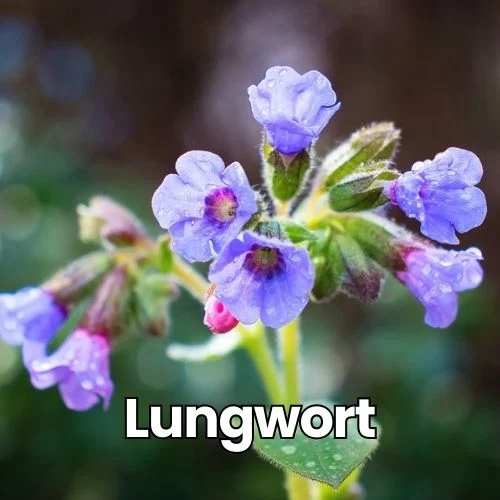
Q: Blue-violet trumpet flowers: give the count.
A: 7